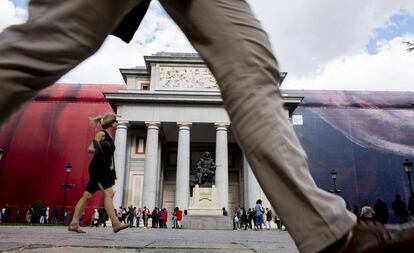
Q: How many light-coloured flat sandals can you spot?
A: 2